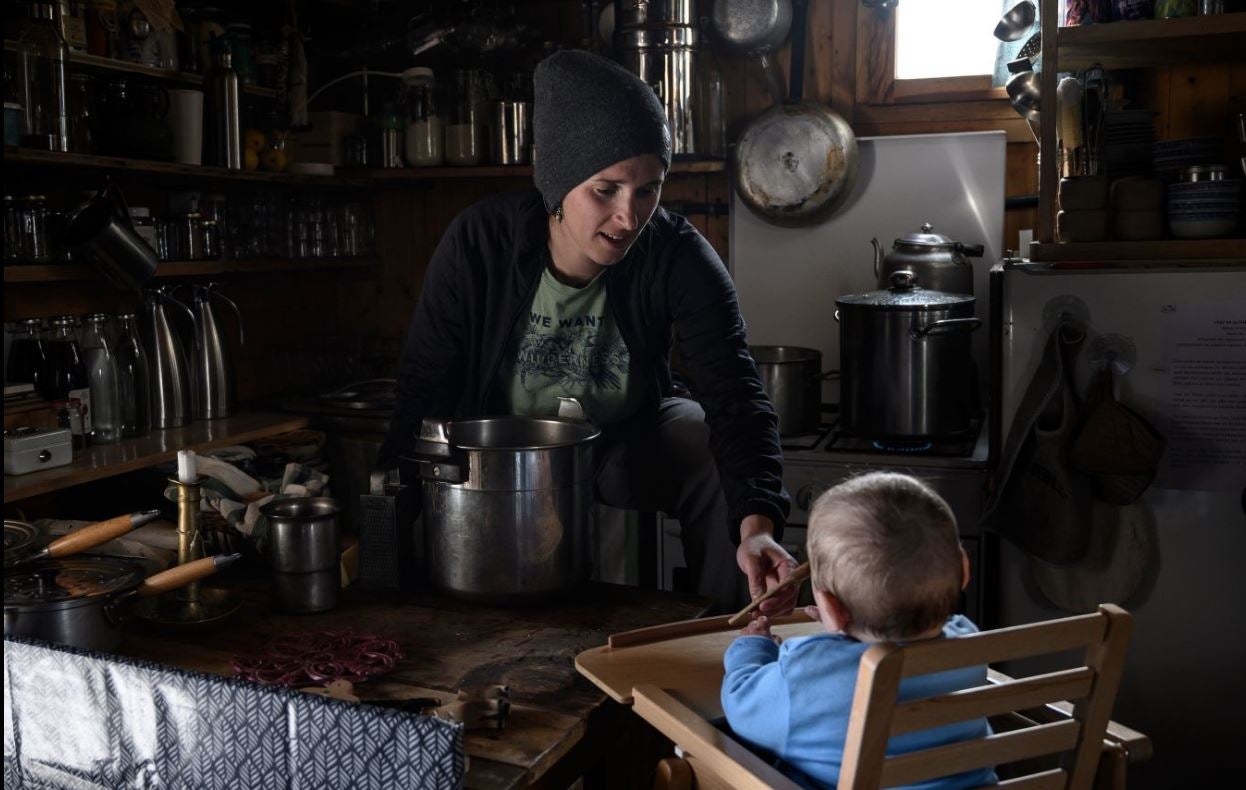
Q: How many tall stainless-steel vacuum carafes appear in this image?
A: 2